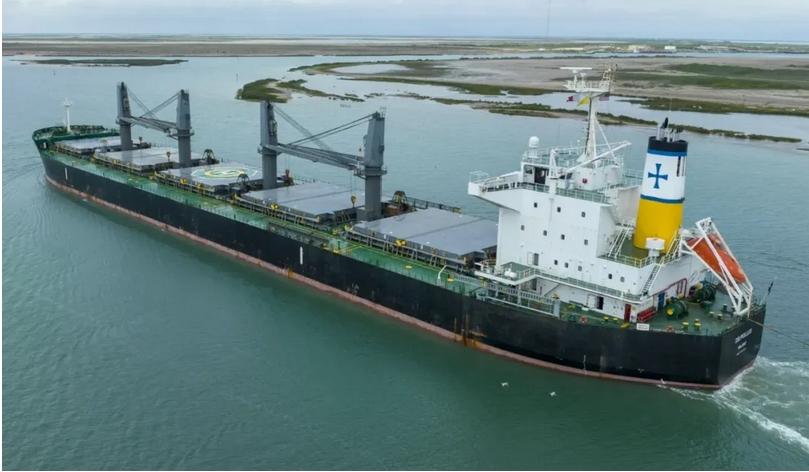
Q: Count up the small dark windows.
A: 12